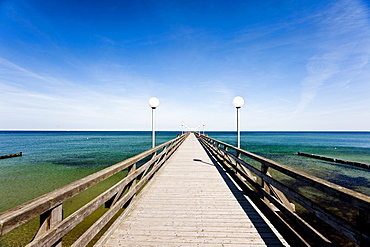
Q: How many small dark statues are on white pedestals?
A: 0